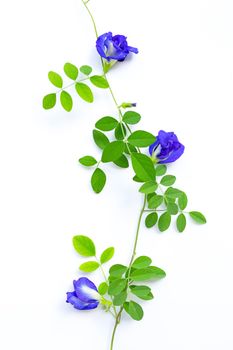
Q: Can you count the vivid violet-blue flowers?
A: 3